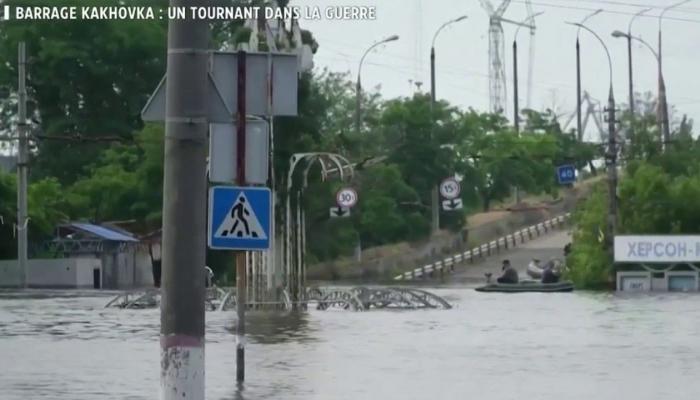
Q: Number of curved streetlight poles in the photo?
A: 8